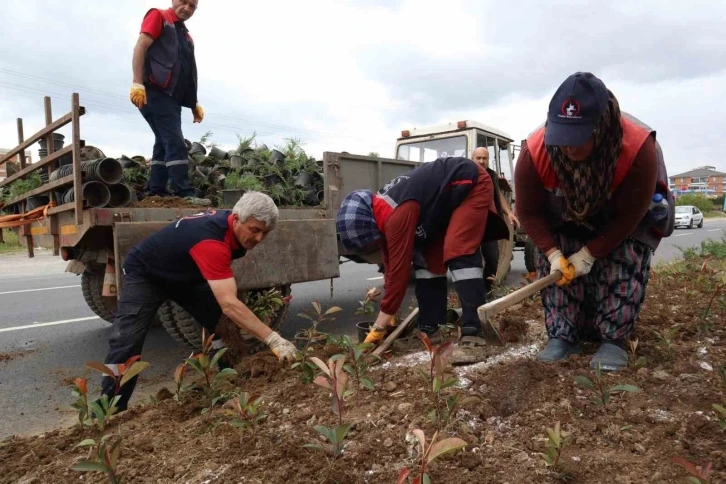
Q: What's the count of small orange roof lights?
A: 2